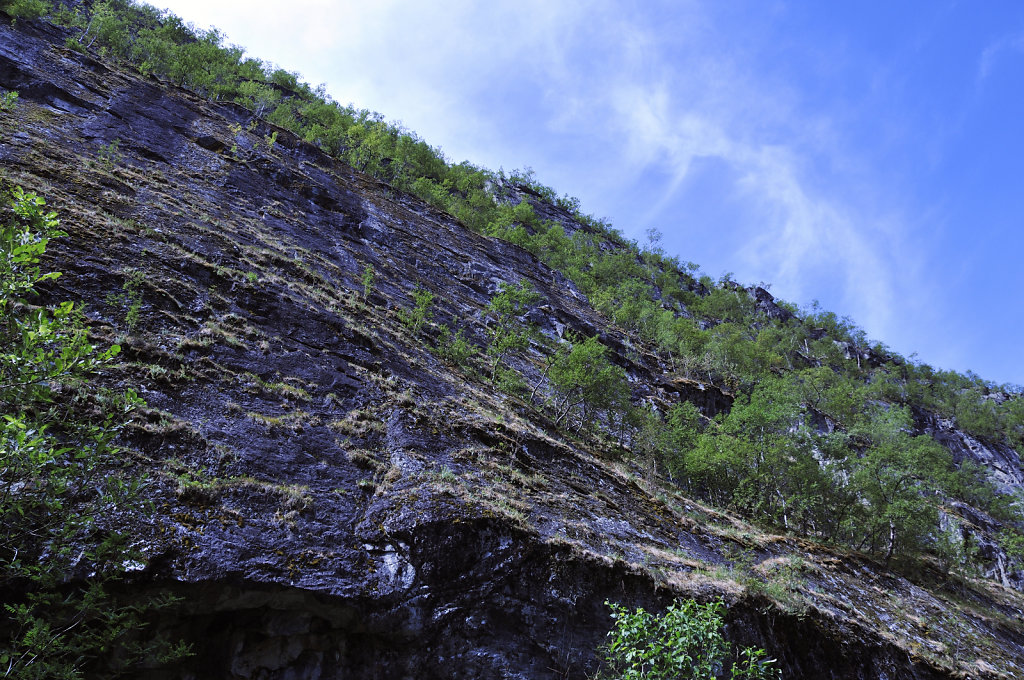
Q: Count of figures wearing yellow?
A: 0